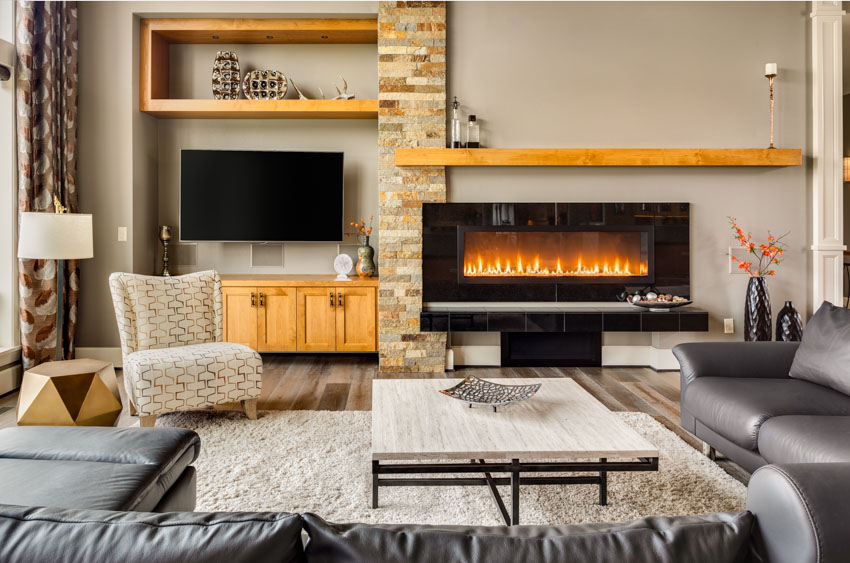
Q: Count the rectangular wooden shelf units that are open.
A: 1